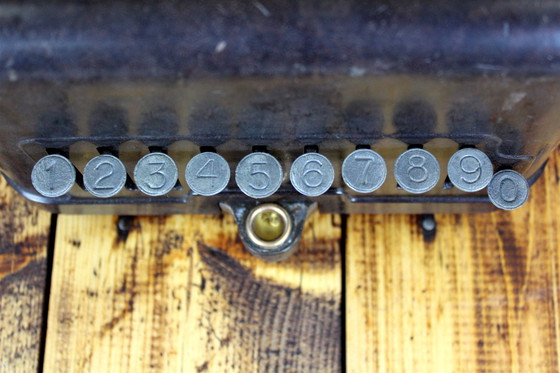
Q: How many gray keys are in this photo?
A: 10